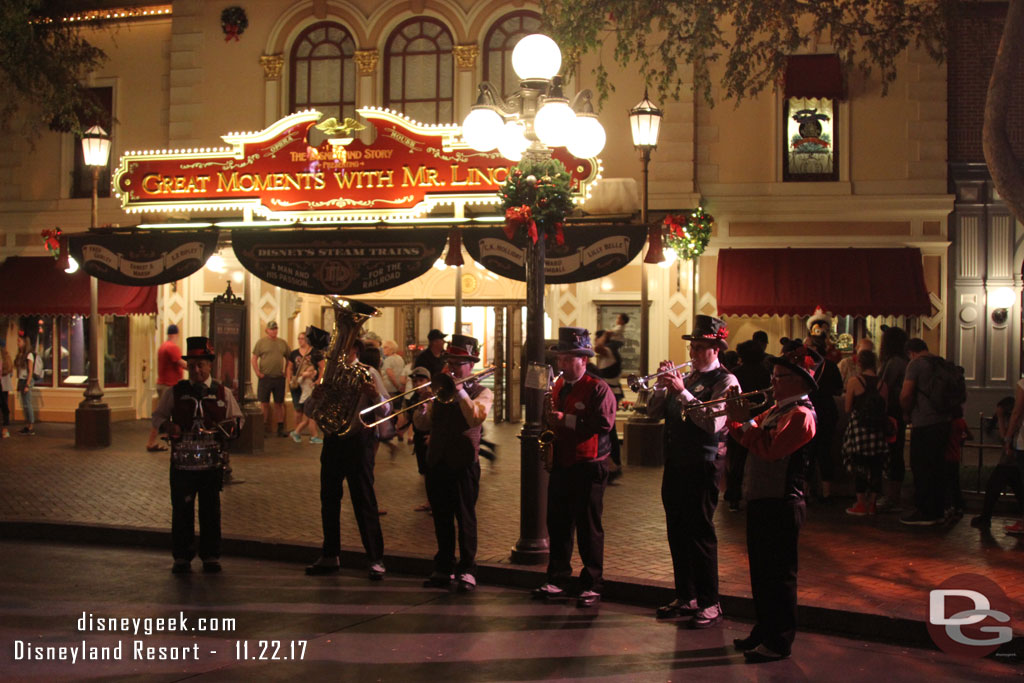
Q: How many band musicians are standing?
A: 6